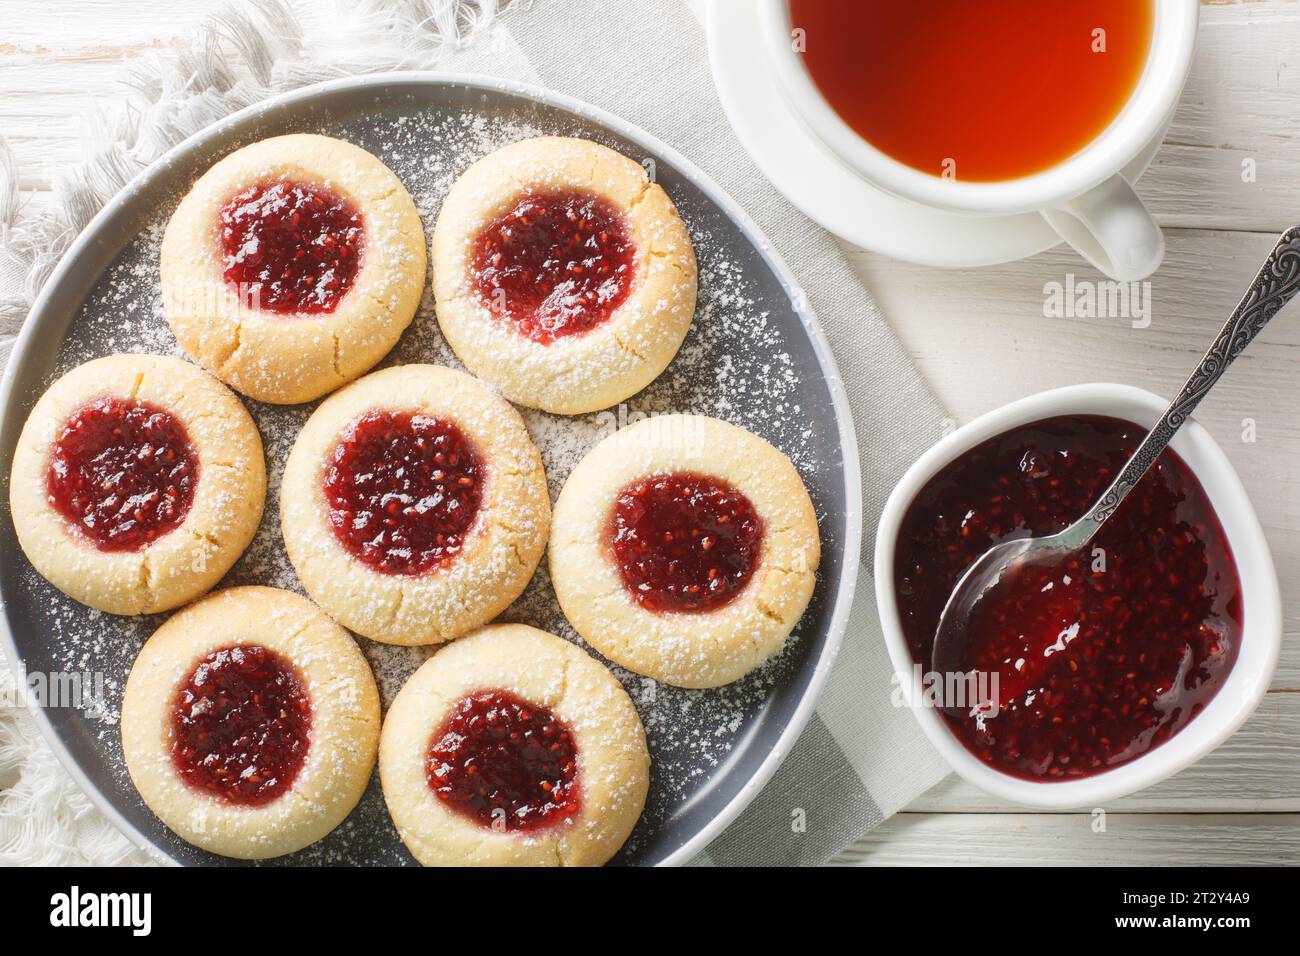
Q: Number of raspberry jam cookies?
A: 7